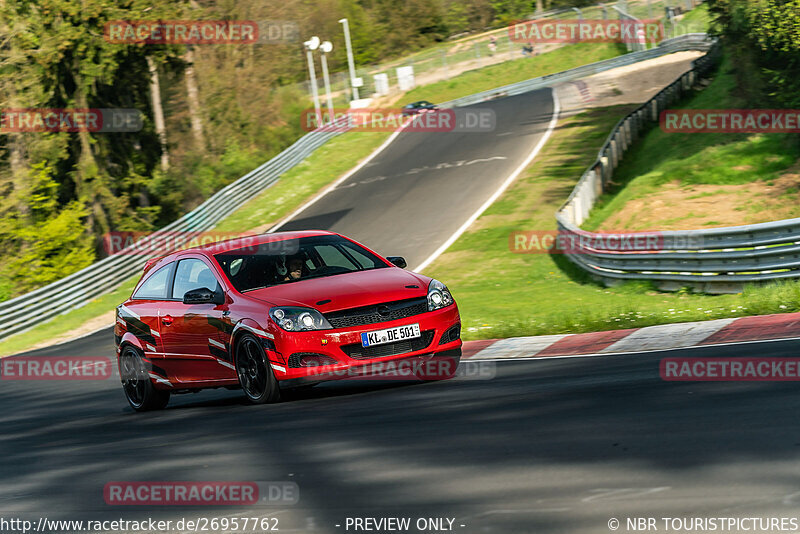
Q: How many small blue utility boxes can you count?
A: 0